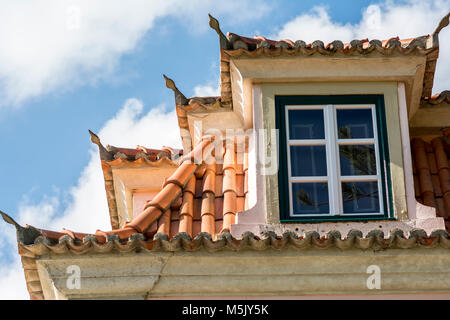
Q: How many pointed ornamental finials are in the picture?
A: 5